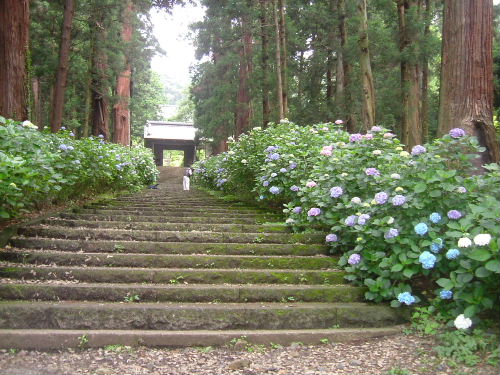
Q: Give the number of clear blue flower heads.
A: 7